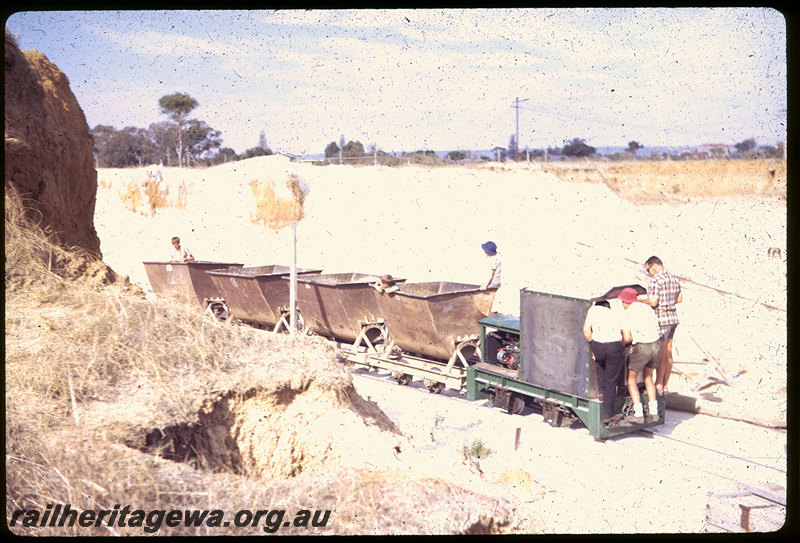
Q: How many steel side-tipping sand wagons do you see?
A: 4